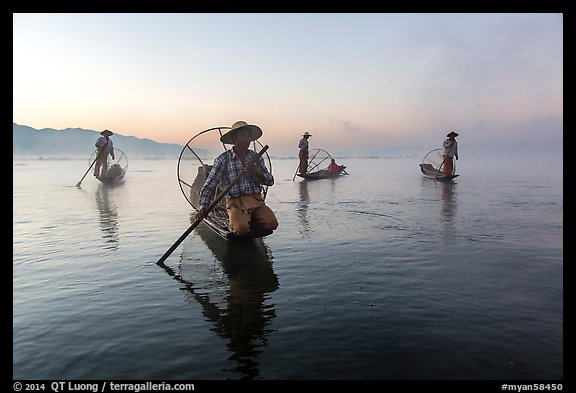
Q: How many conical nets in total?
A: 4